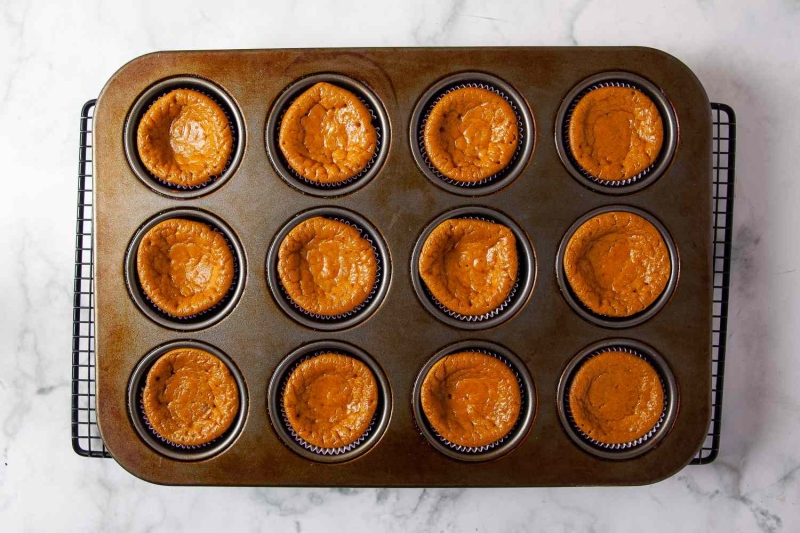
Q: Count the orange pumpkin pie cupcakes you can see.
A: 12